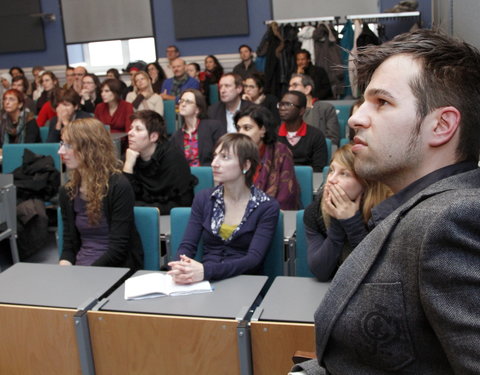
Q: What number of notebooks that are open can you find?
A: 1